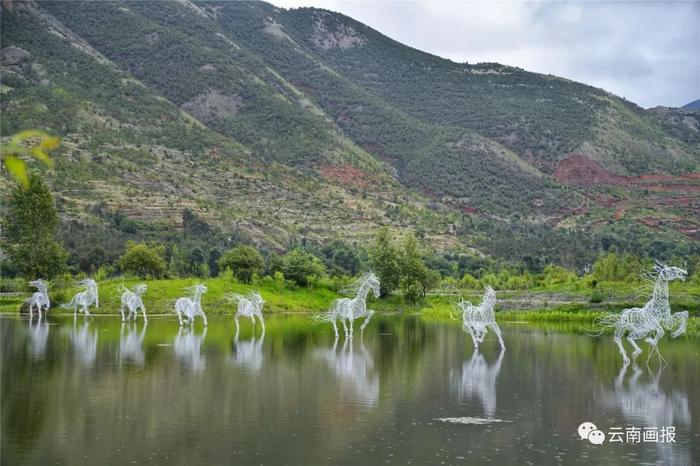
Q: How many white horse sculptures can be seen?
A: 8